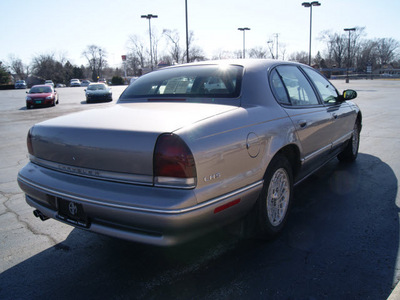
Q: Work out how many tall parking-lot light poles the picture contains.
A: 5